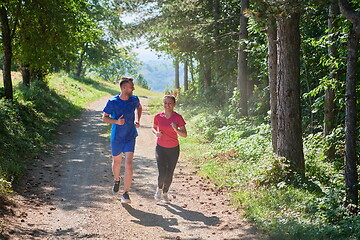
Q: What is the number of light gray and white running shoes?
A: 2